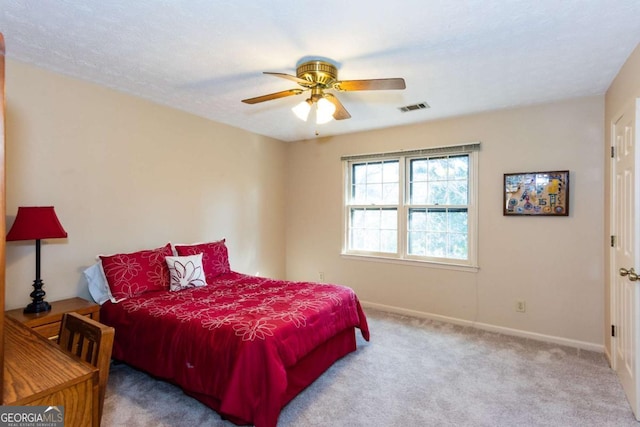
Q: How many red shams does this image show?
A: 2